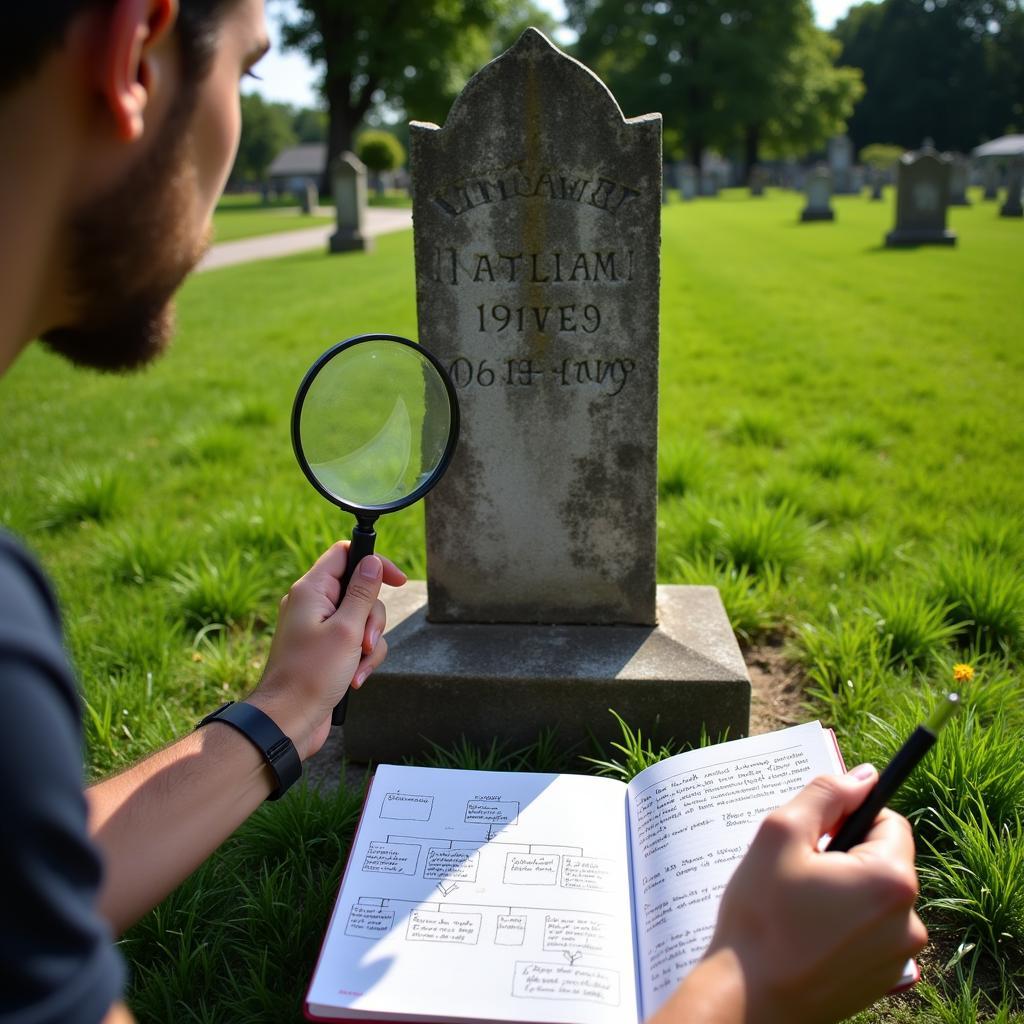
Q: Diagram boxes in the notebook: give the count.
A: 11